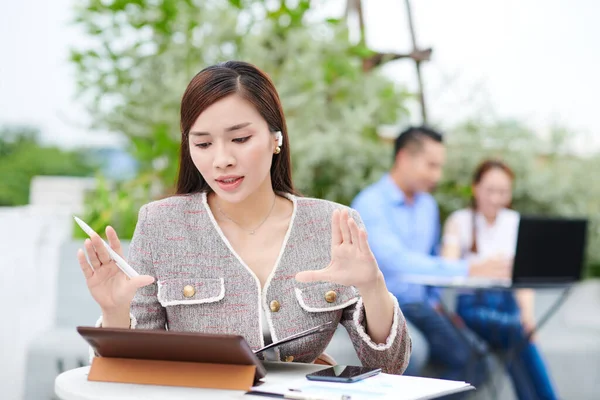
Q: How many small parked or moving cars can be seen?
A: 0